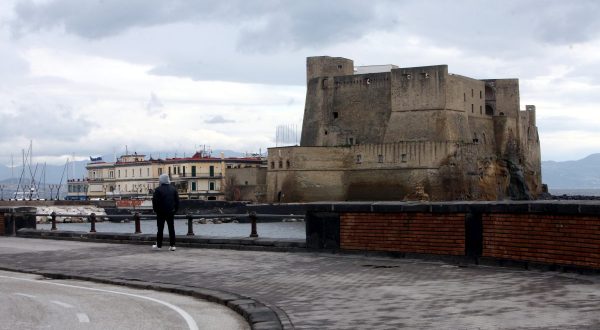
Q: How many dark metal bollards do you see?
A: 5